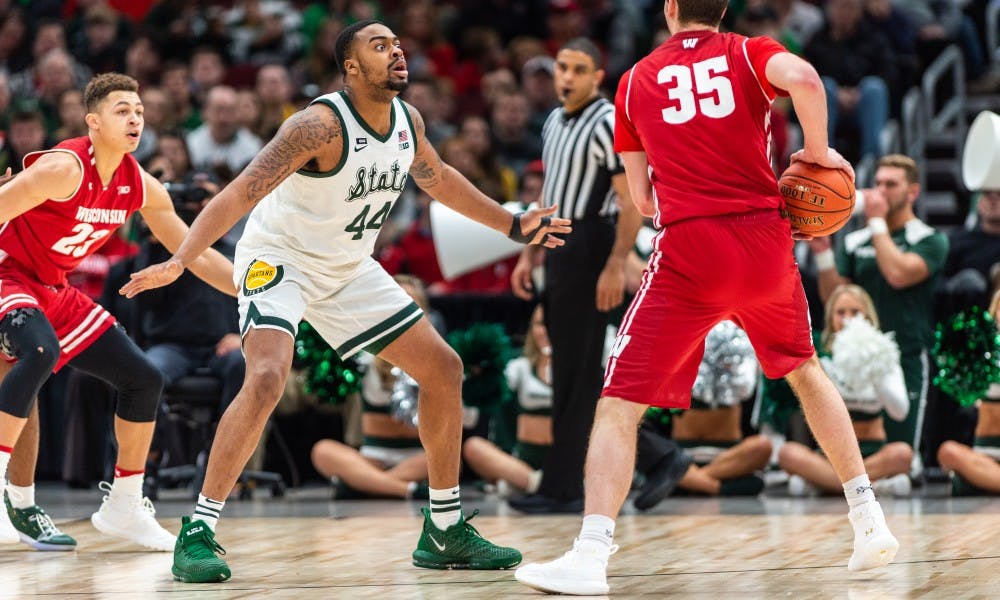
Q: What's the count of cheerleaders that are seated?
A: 5